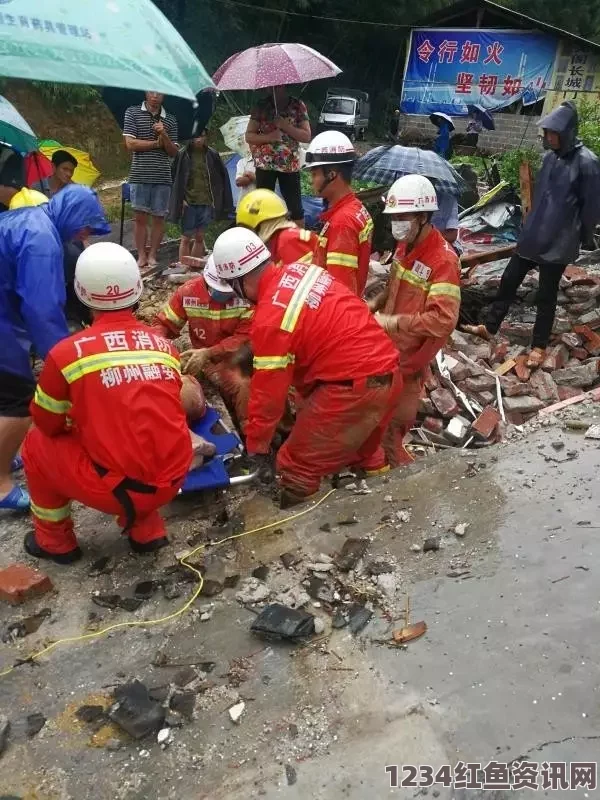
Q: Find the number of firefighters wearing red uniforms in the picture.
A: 6